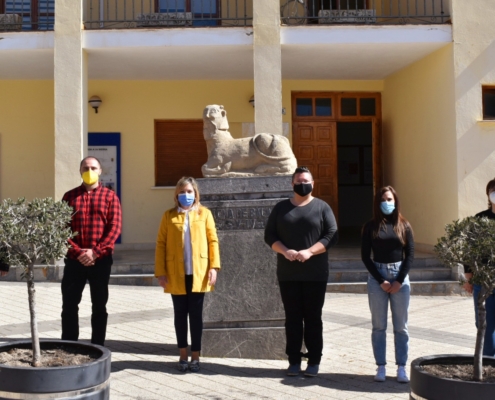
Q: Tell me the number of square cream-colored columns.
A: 2